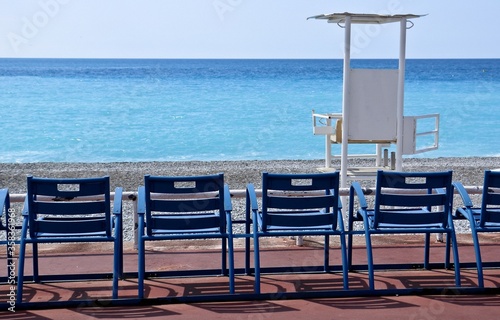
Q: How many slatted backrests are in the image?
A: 5